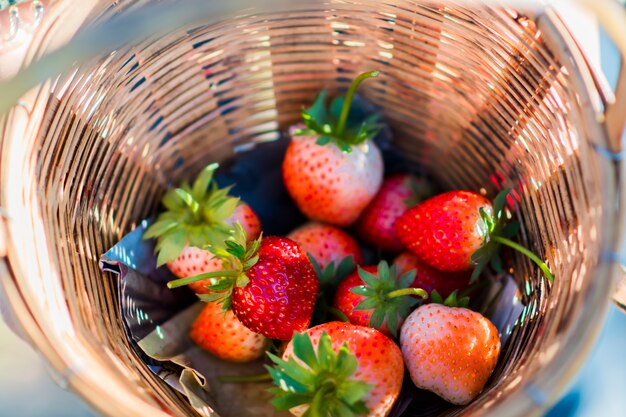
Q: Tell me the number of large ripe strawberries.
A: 11